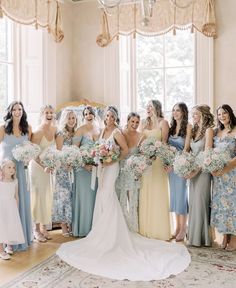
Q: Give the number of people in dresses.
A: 11